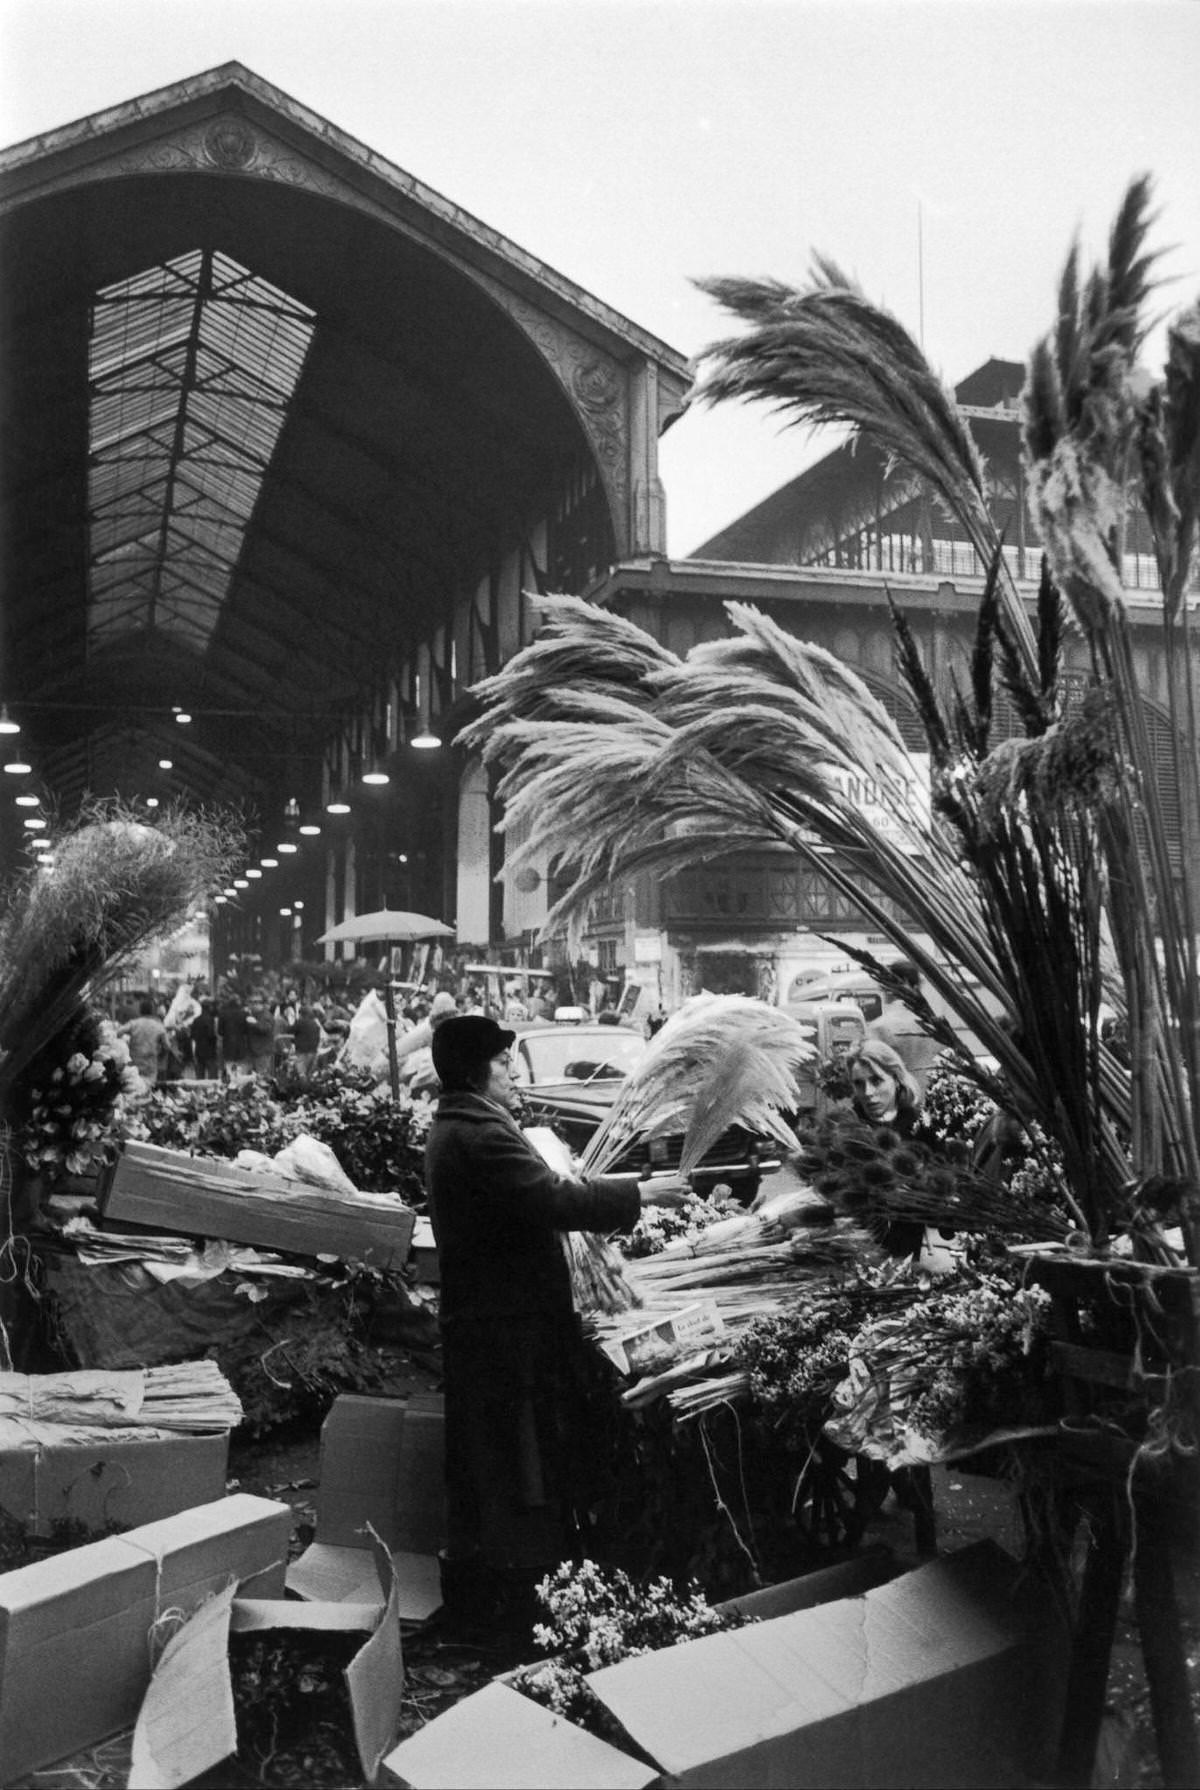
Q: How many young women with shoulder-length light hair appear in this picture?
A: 1